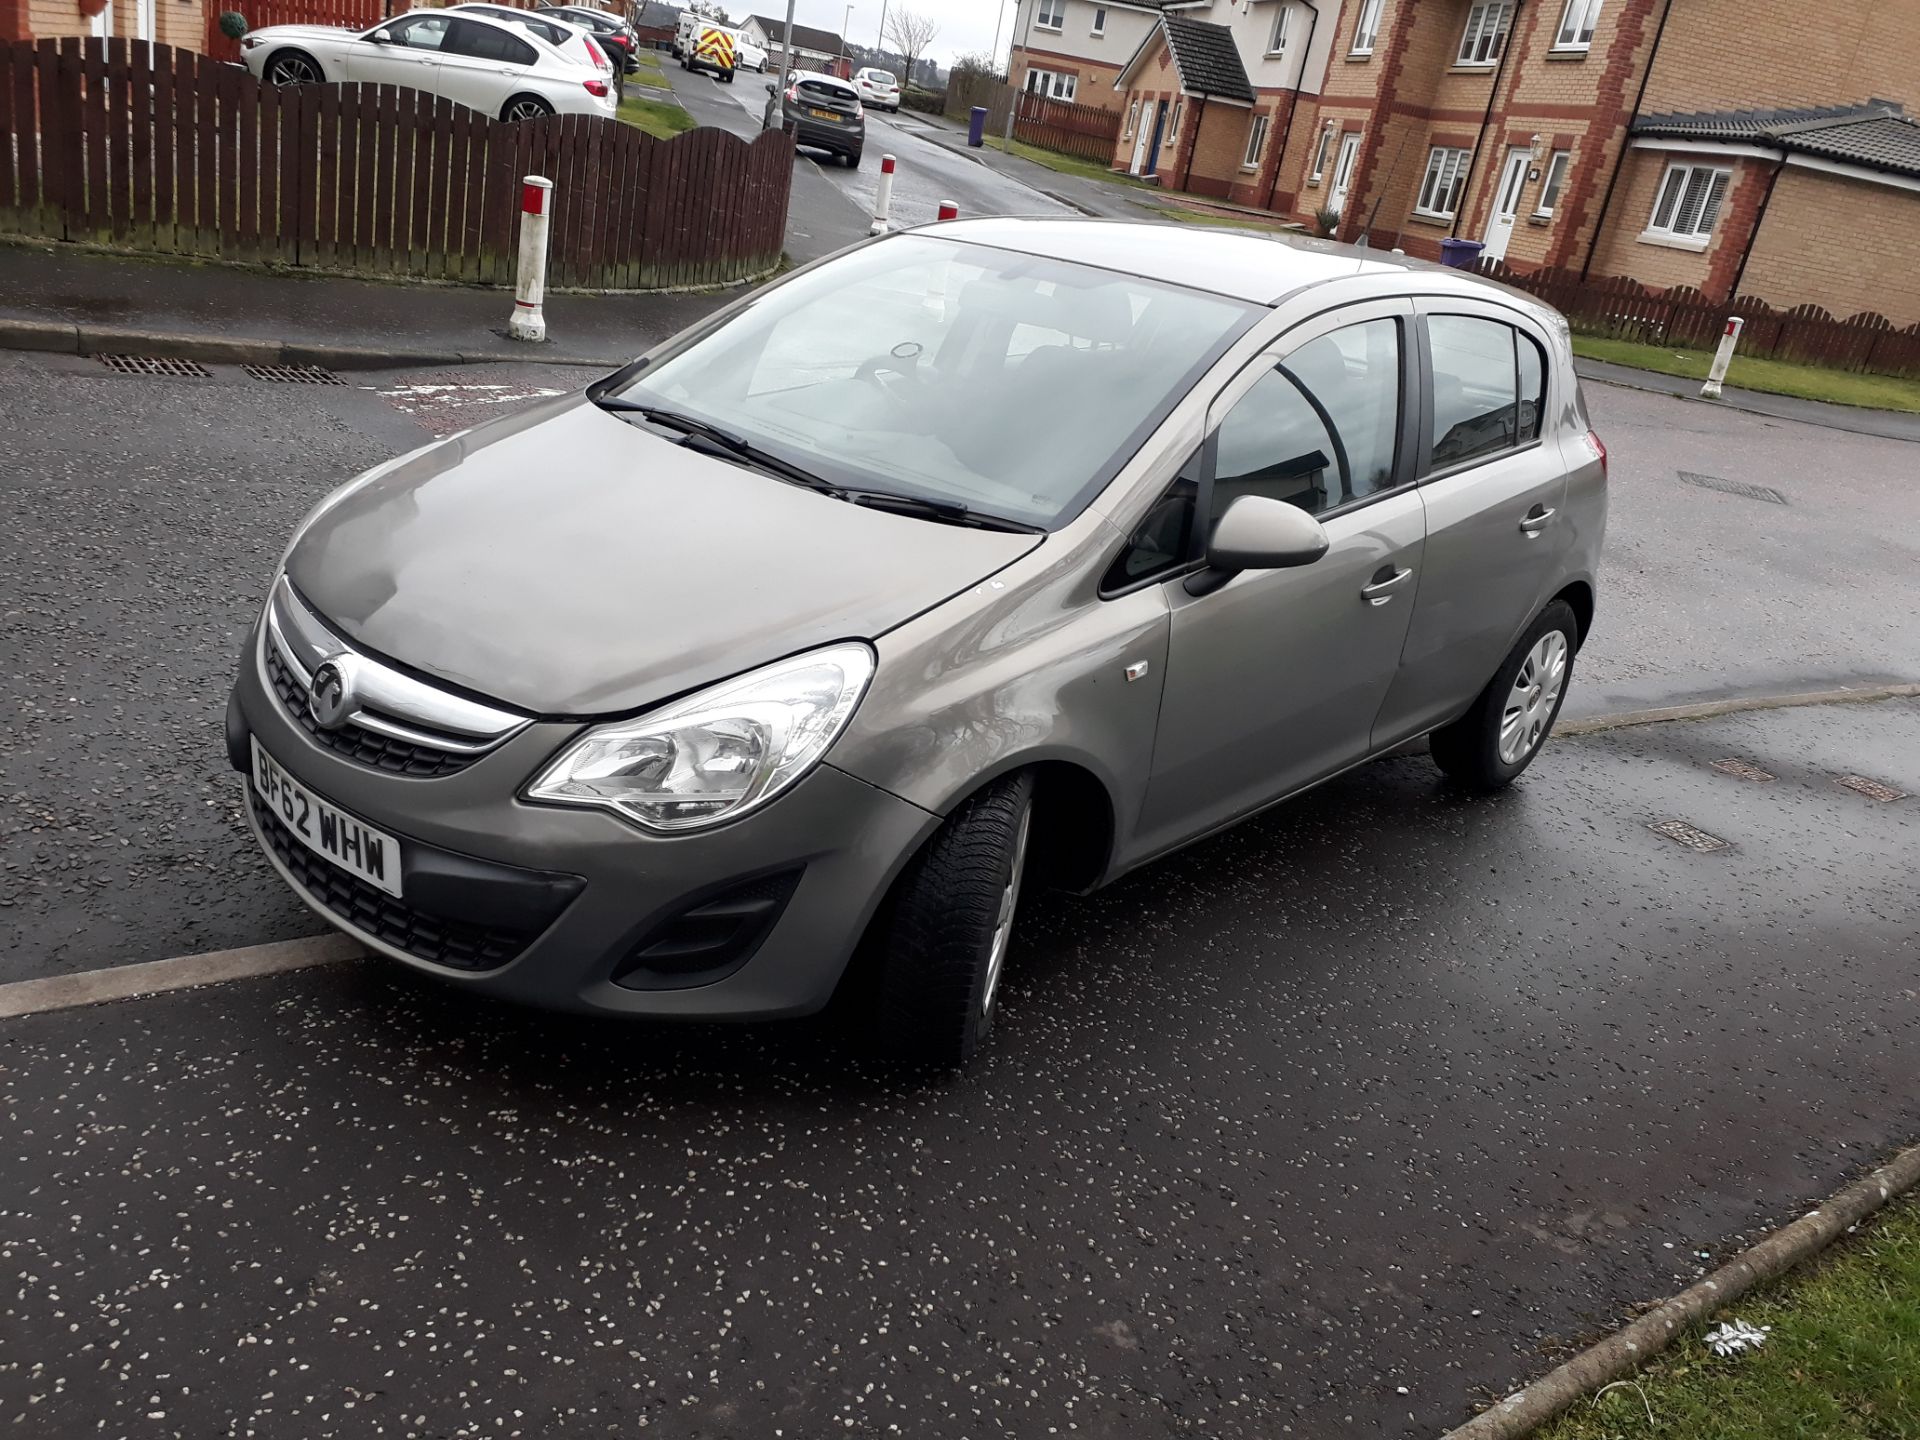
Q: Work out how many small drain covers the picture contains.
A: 3